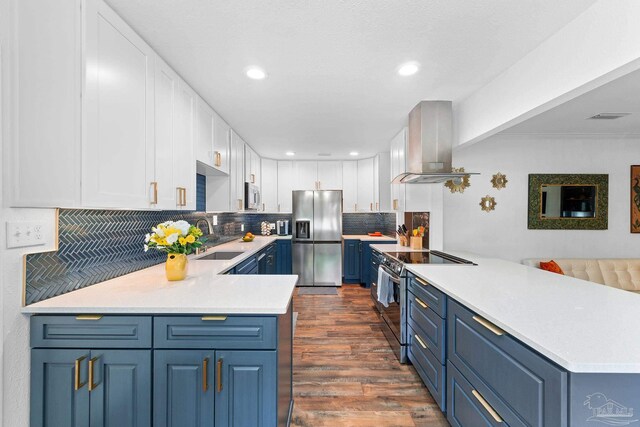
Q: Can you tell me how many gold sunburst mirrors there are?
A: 3